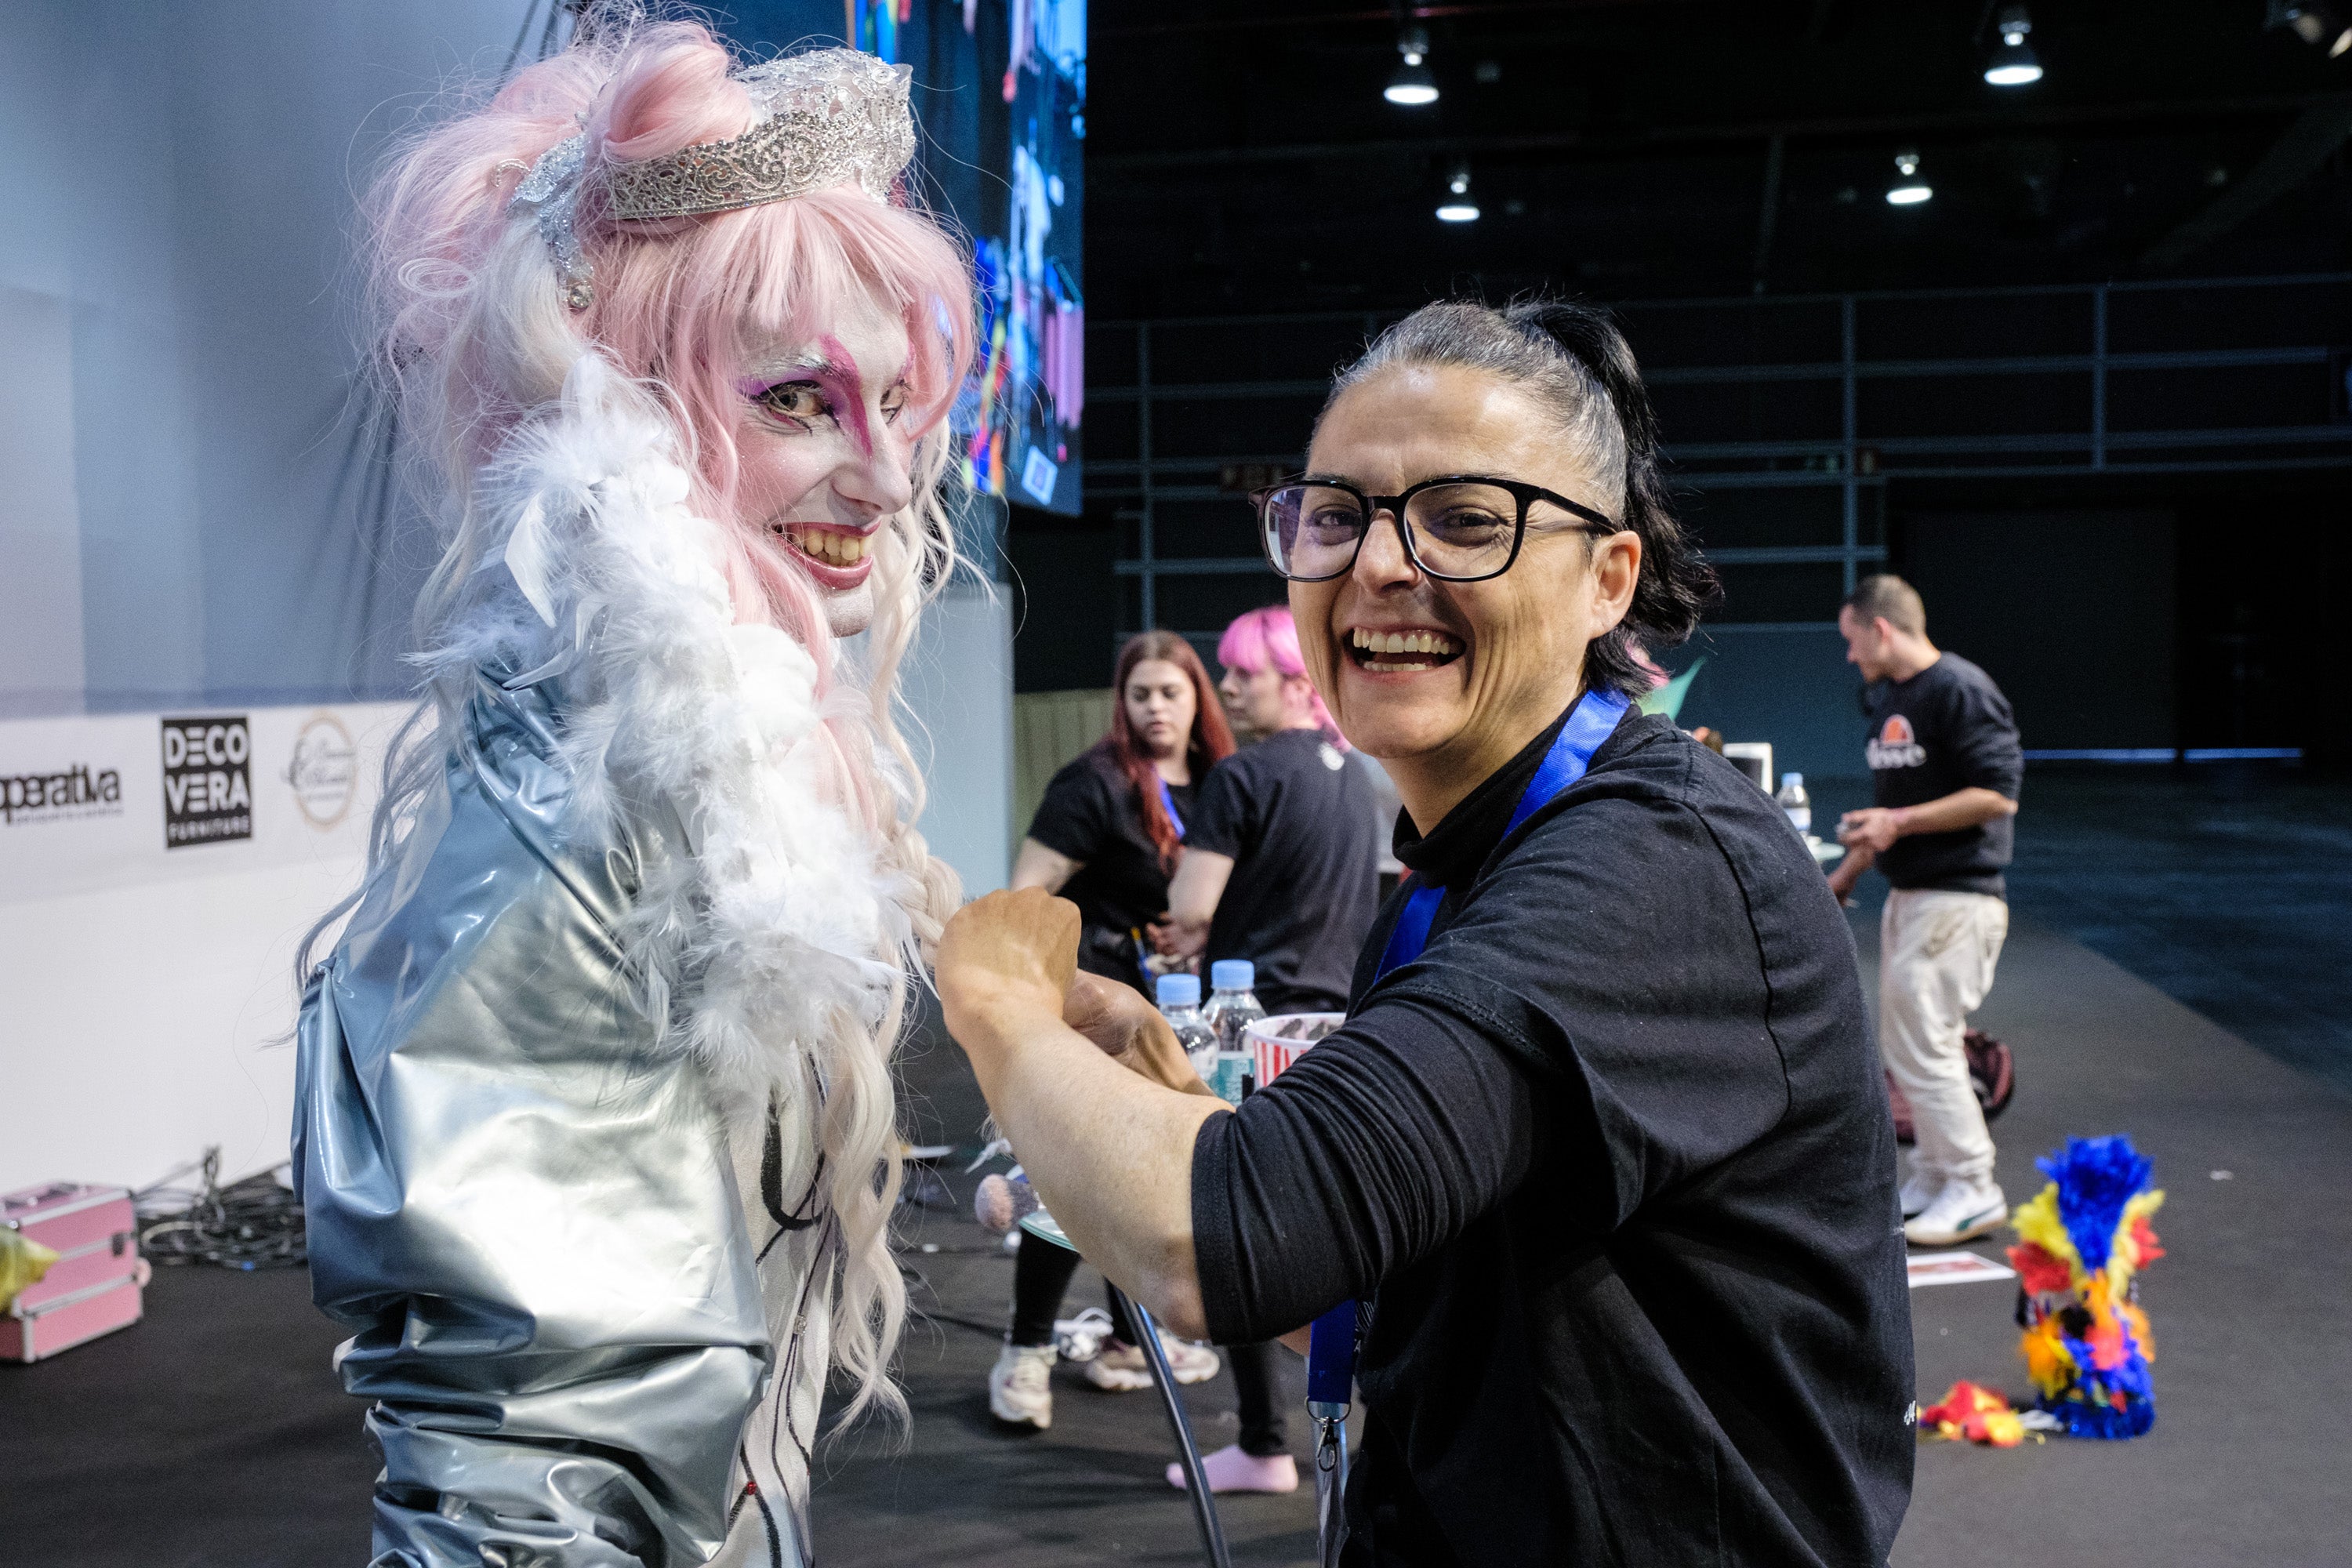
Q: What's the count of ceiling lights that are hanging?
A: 4